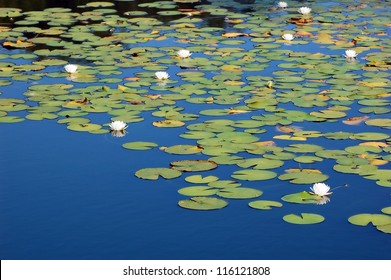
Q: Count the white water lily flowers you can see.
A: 9